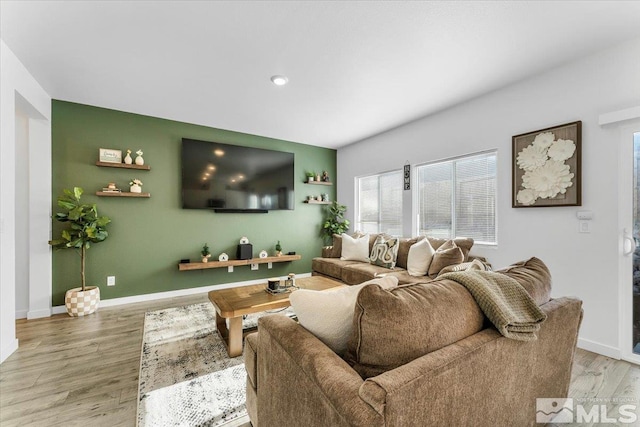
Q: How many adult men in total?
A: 0